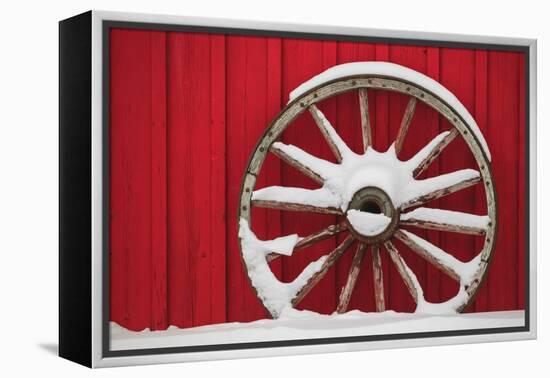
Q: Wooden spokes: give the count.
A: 14